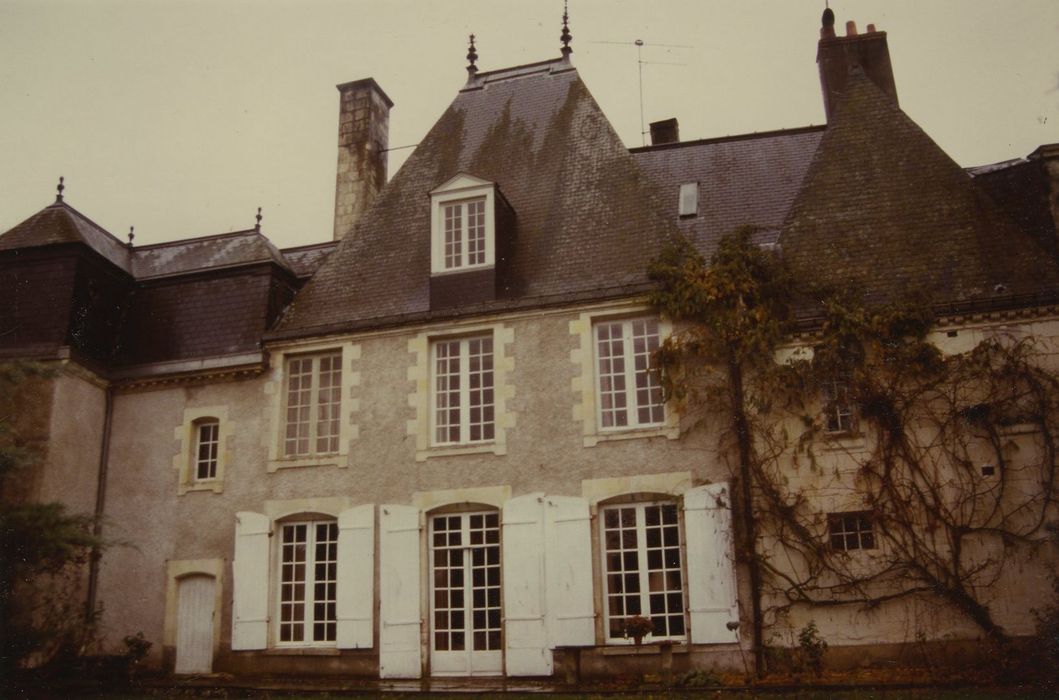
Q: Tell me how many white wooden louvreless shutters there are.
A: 6